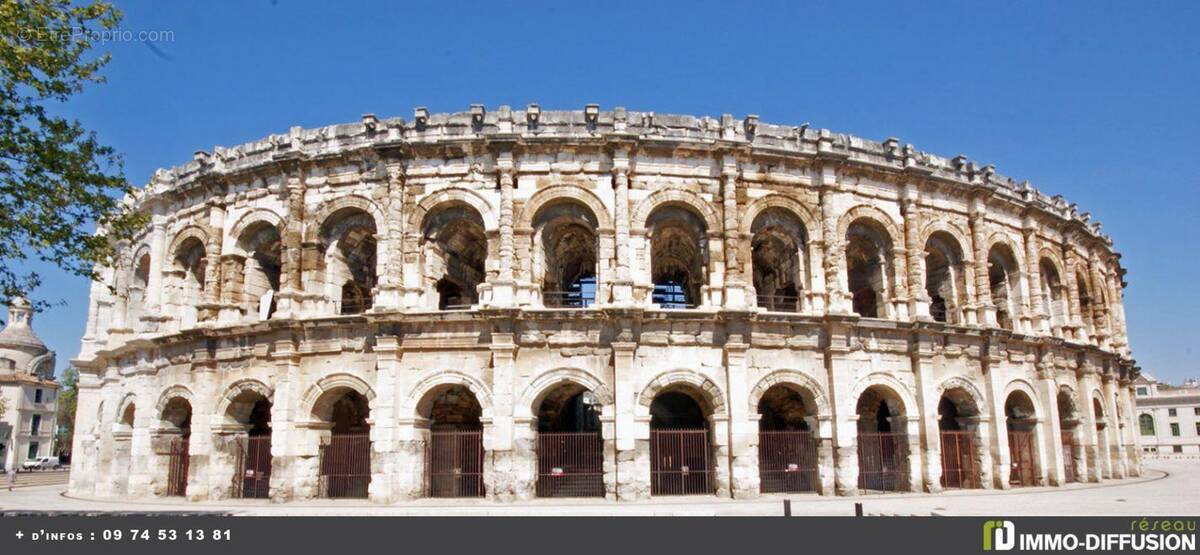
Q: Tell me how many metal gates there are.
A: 11